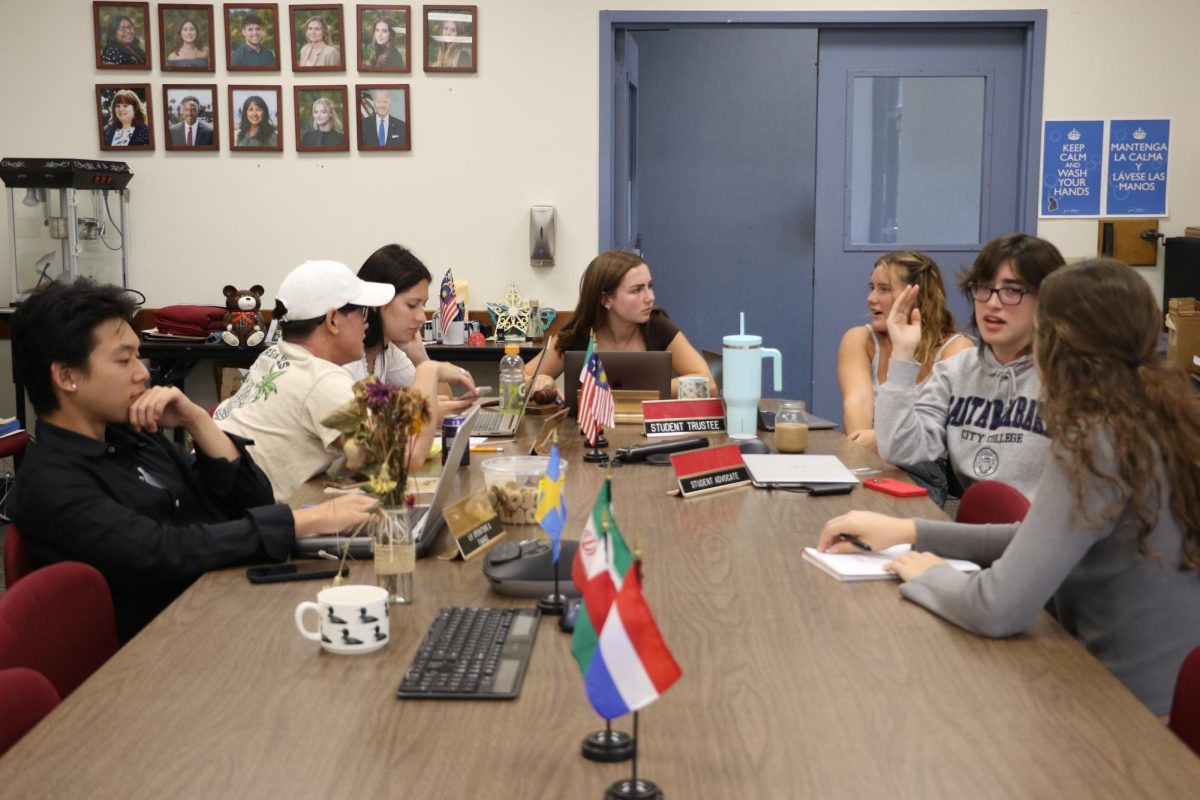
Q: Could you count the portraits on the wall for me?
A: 11